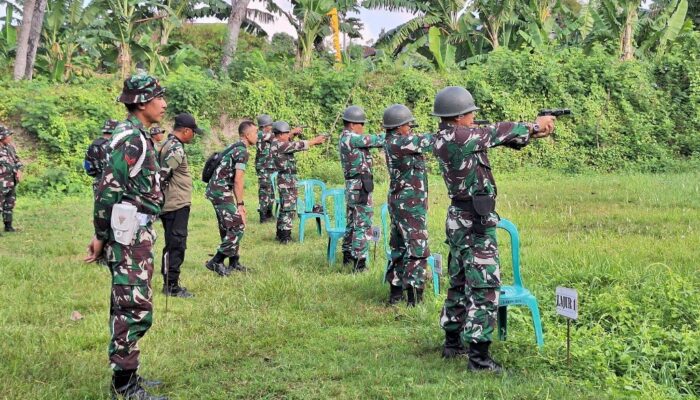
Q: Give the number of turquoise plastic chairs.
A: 5